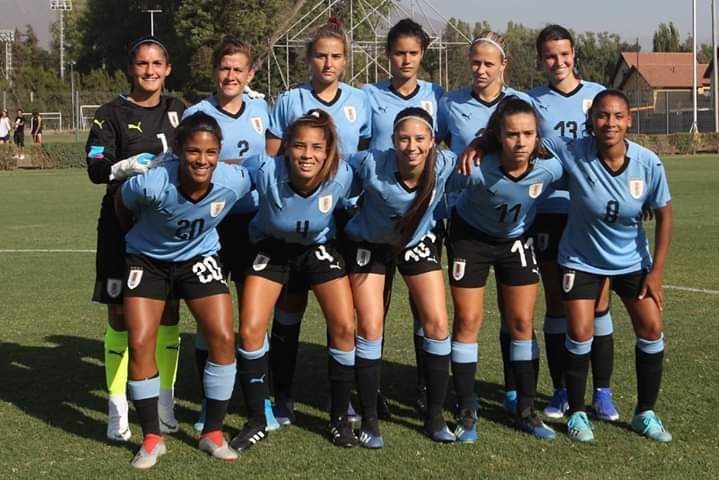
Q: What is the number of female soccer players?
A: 11